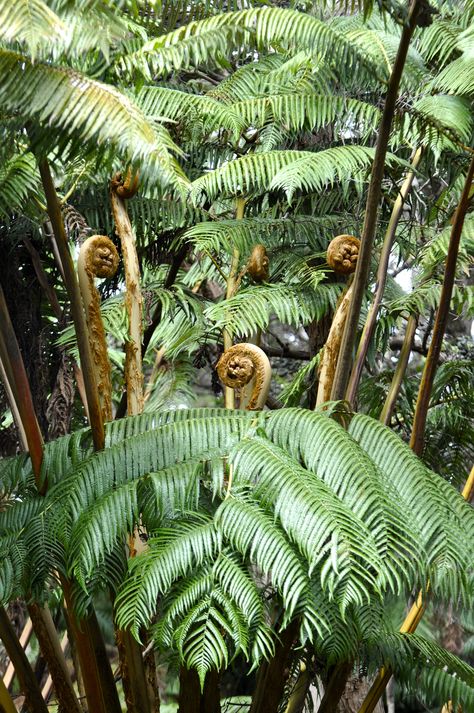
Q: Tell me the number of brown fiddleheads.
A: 5